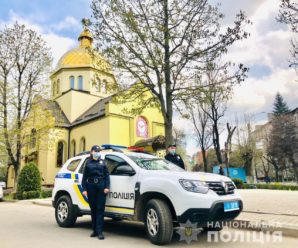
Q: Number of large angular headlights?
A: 1